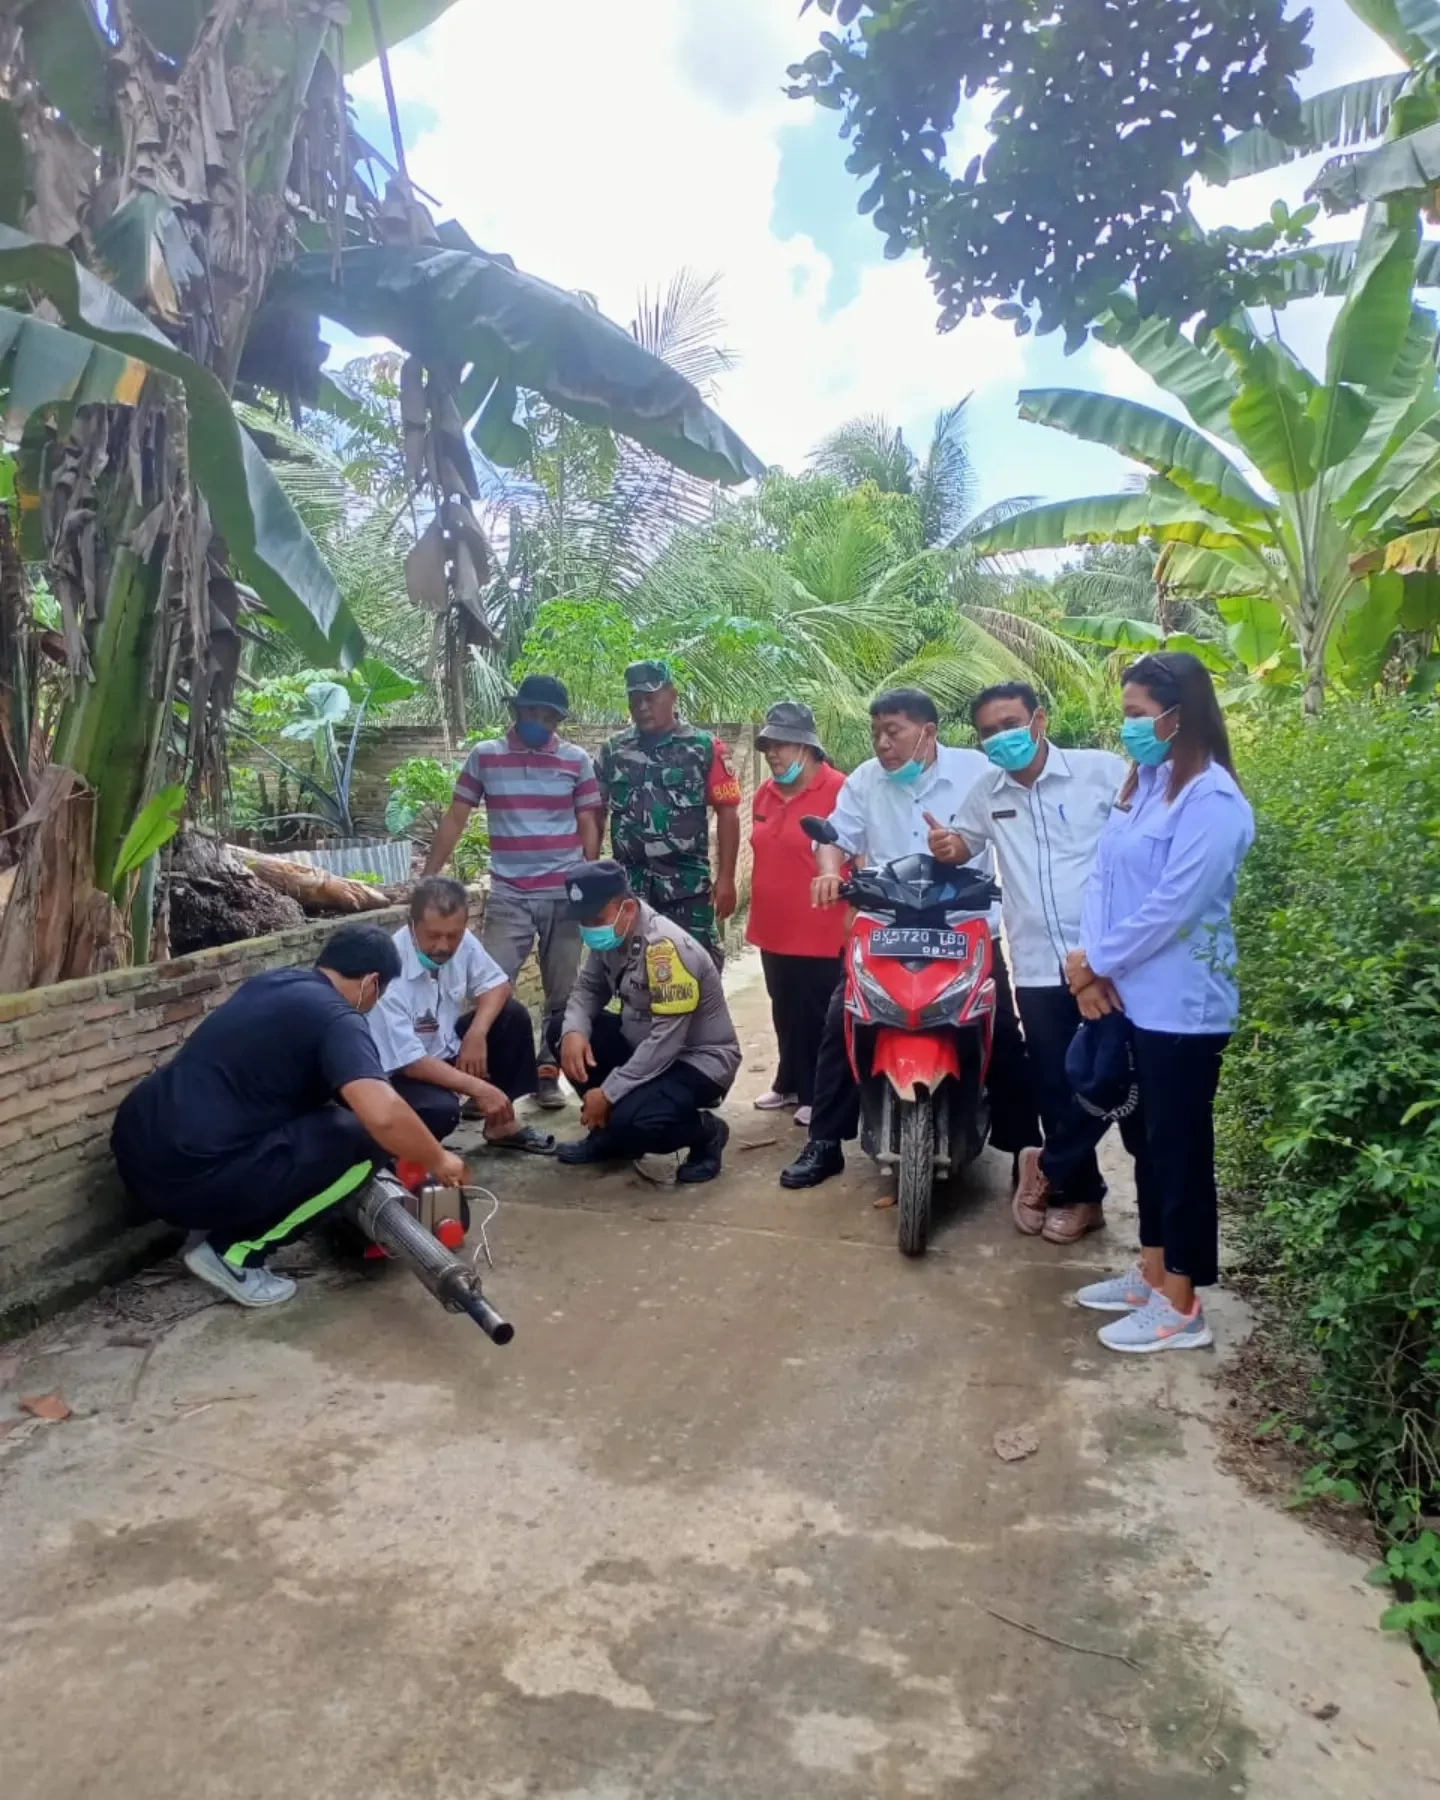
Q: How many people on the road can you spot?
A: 9